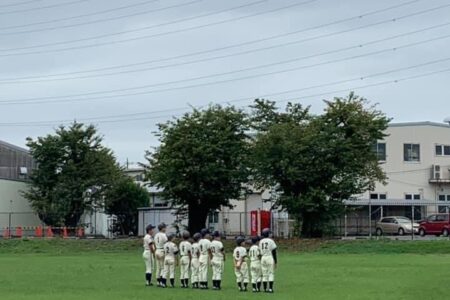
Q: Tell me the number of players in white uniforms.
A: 10